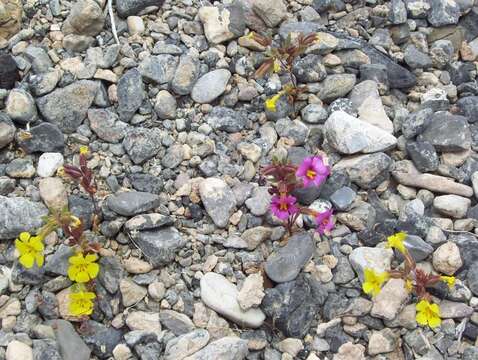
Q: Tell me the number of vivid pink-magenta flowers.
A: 3